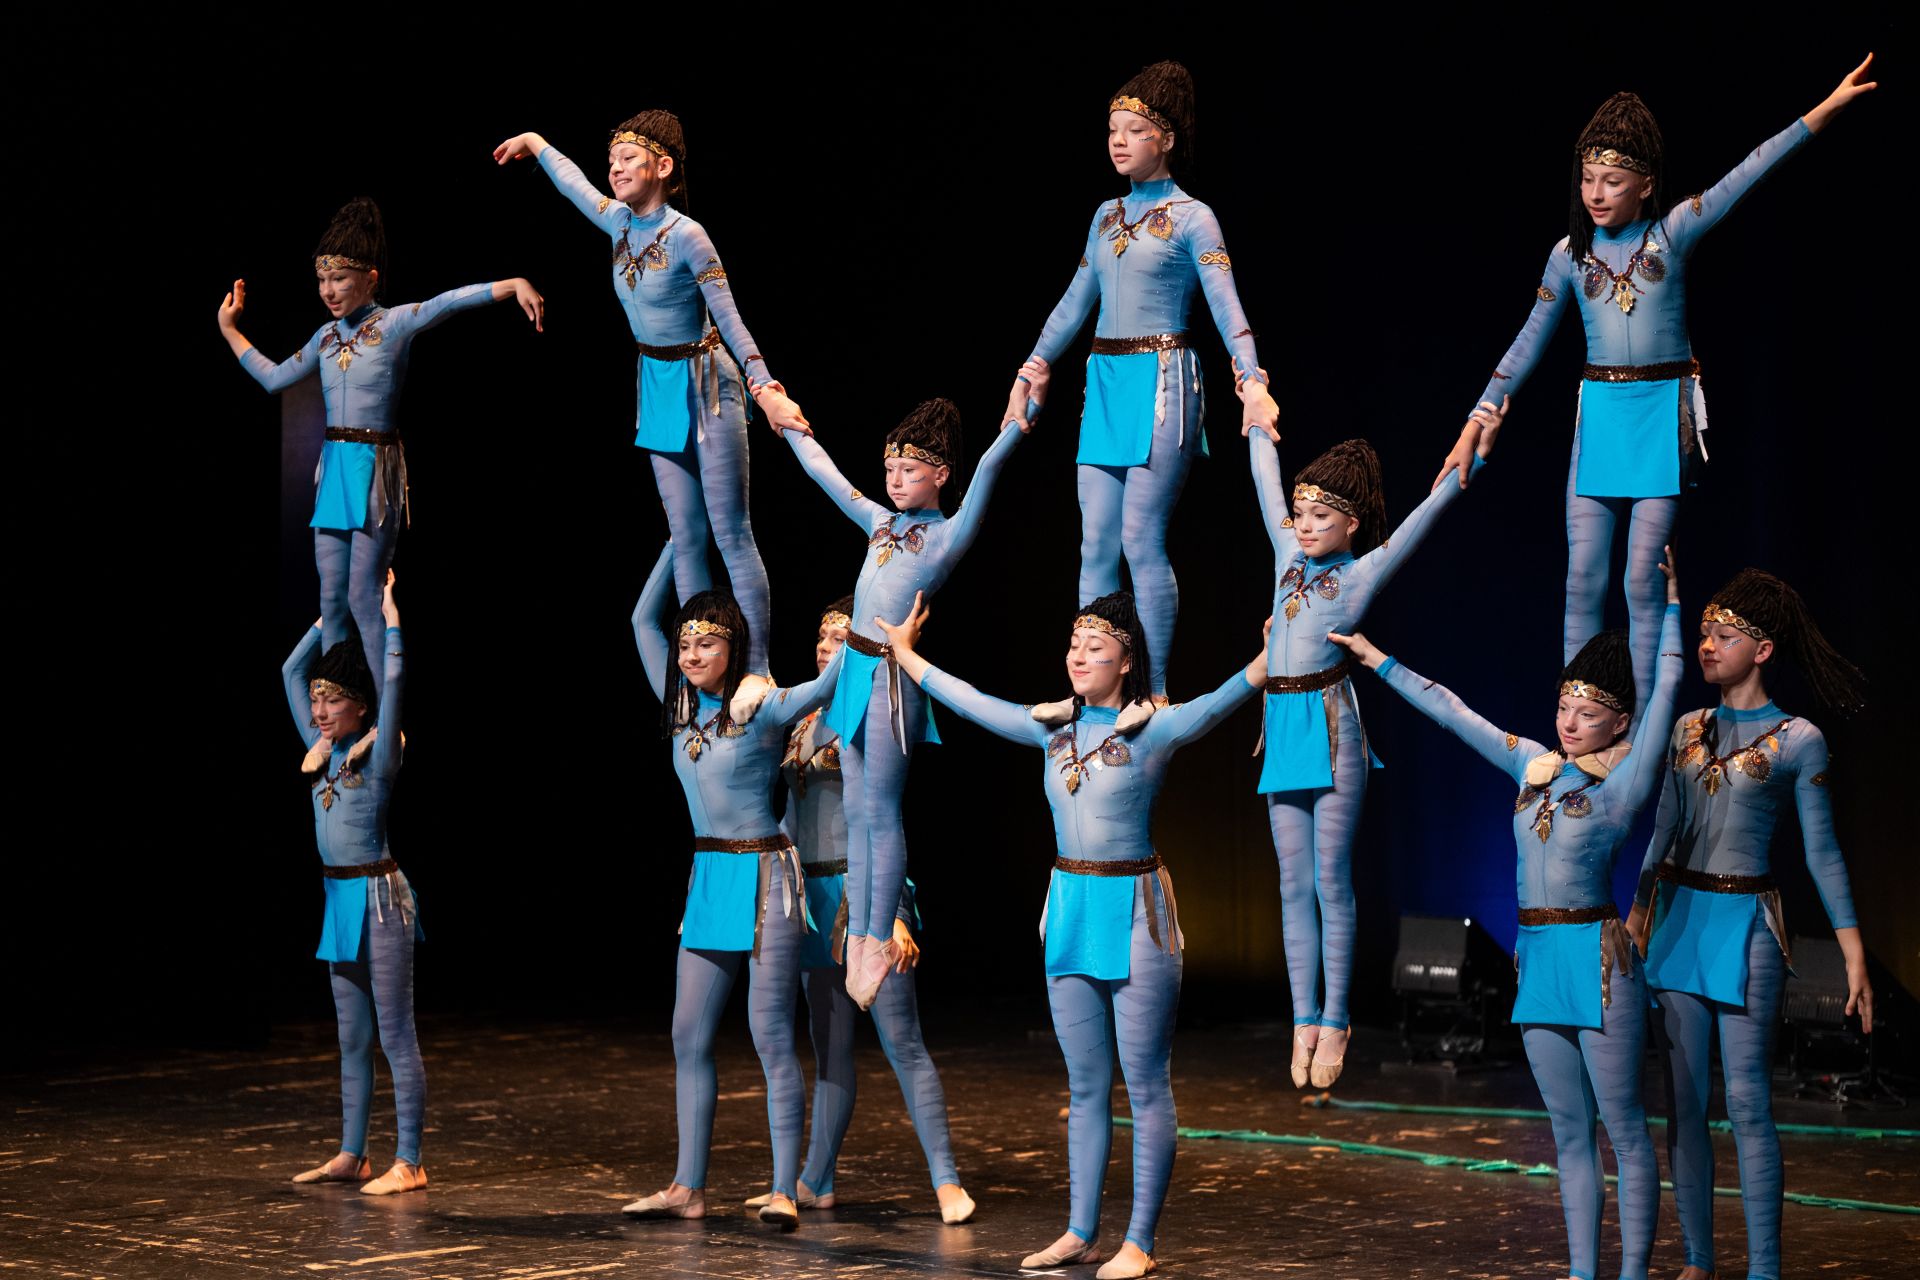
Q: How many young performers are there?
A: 12